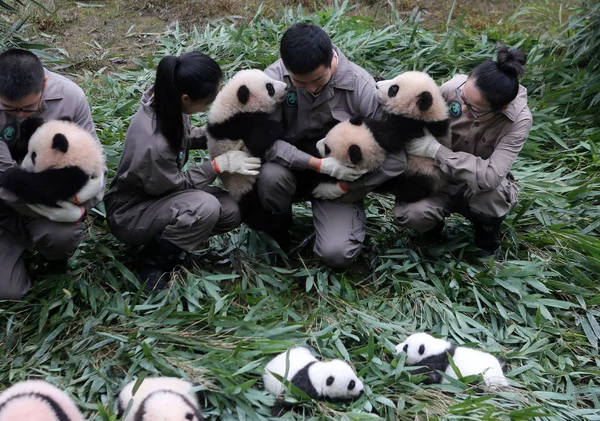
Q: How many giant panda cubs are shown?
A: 8